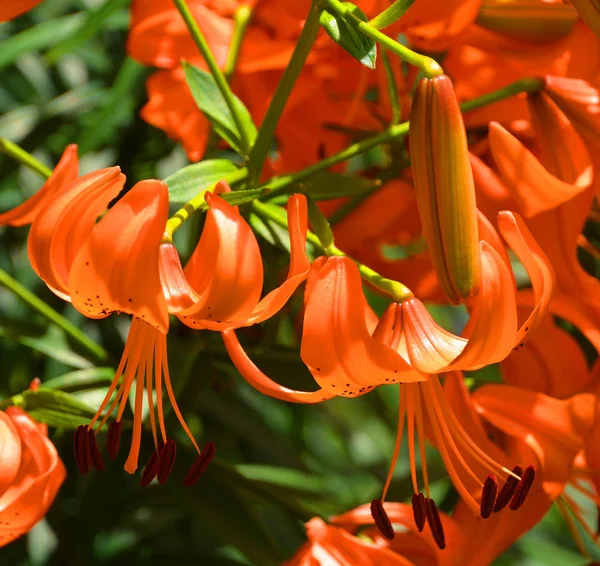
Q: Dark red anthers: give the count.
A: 12